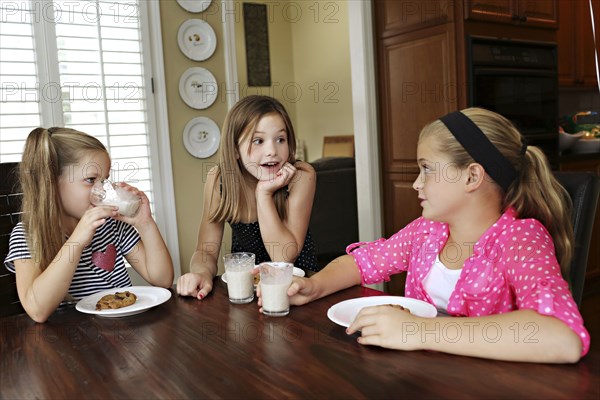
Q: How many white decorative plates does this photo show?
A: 4